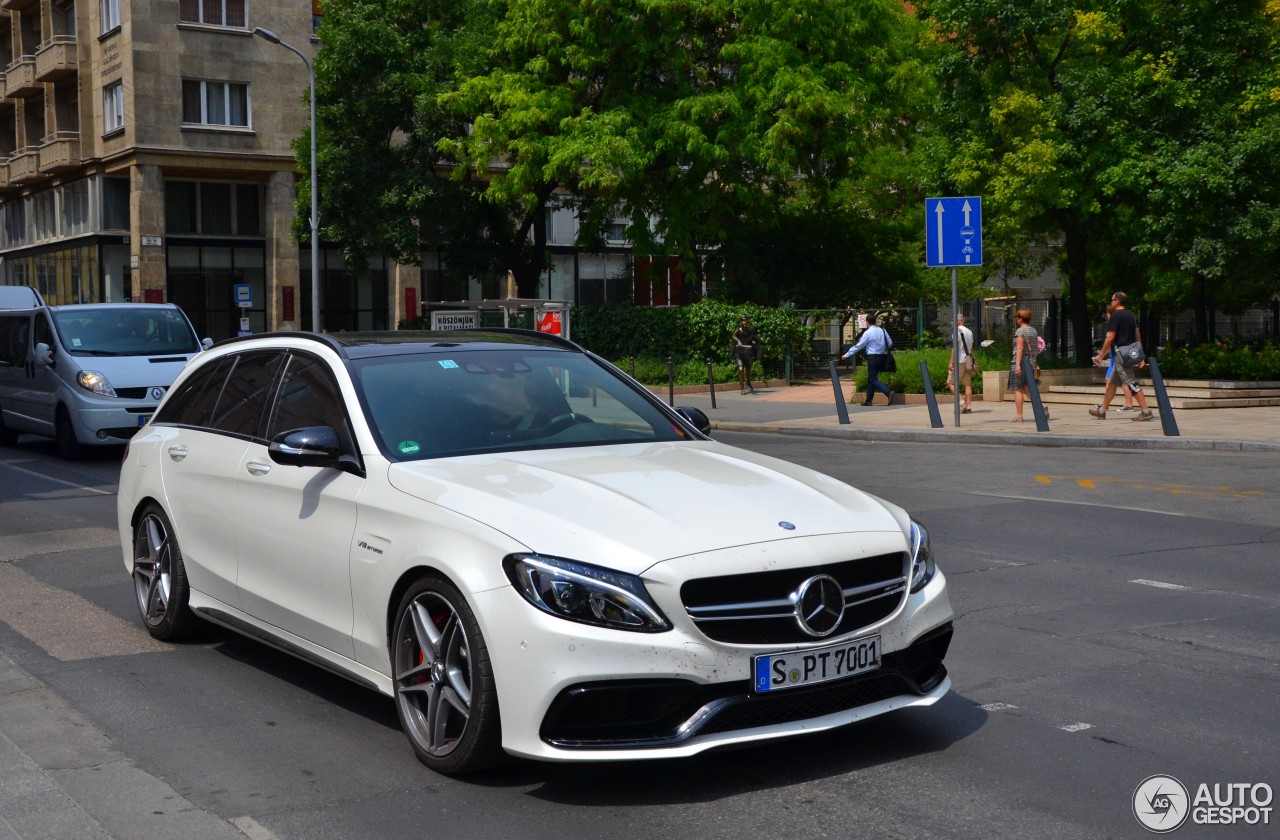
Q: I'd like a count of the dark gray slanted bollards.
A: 4